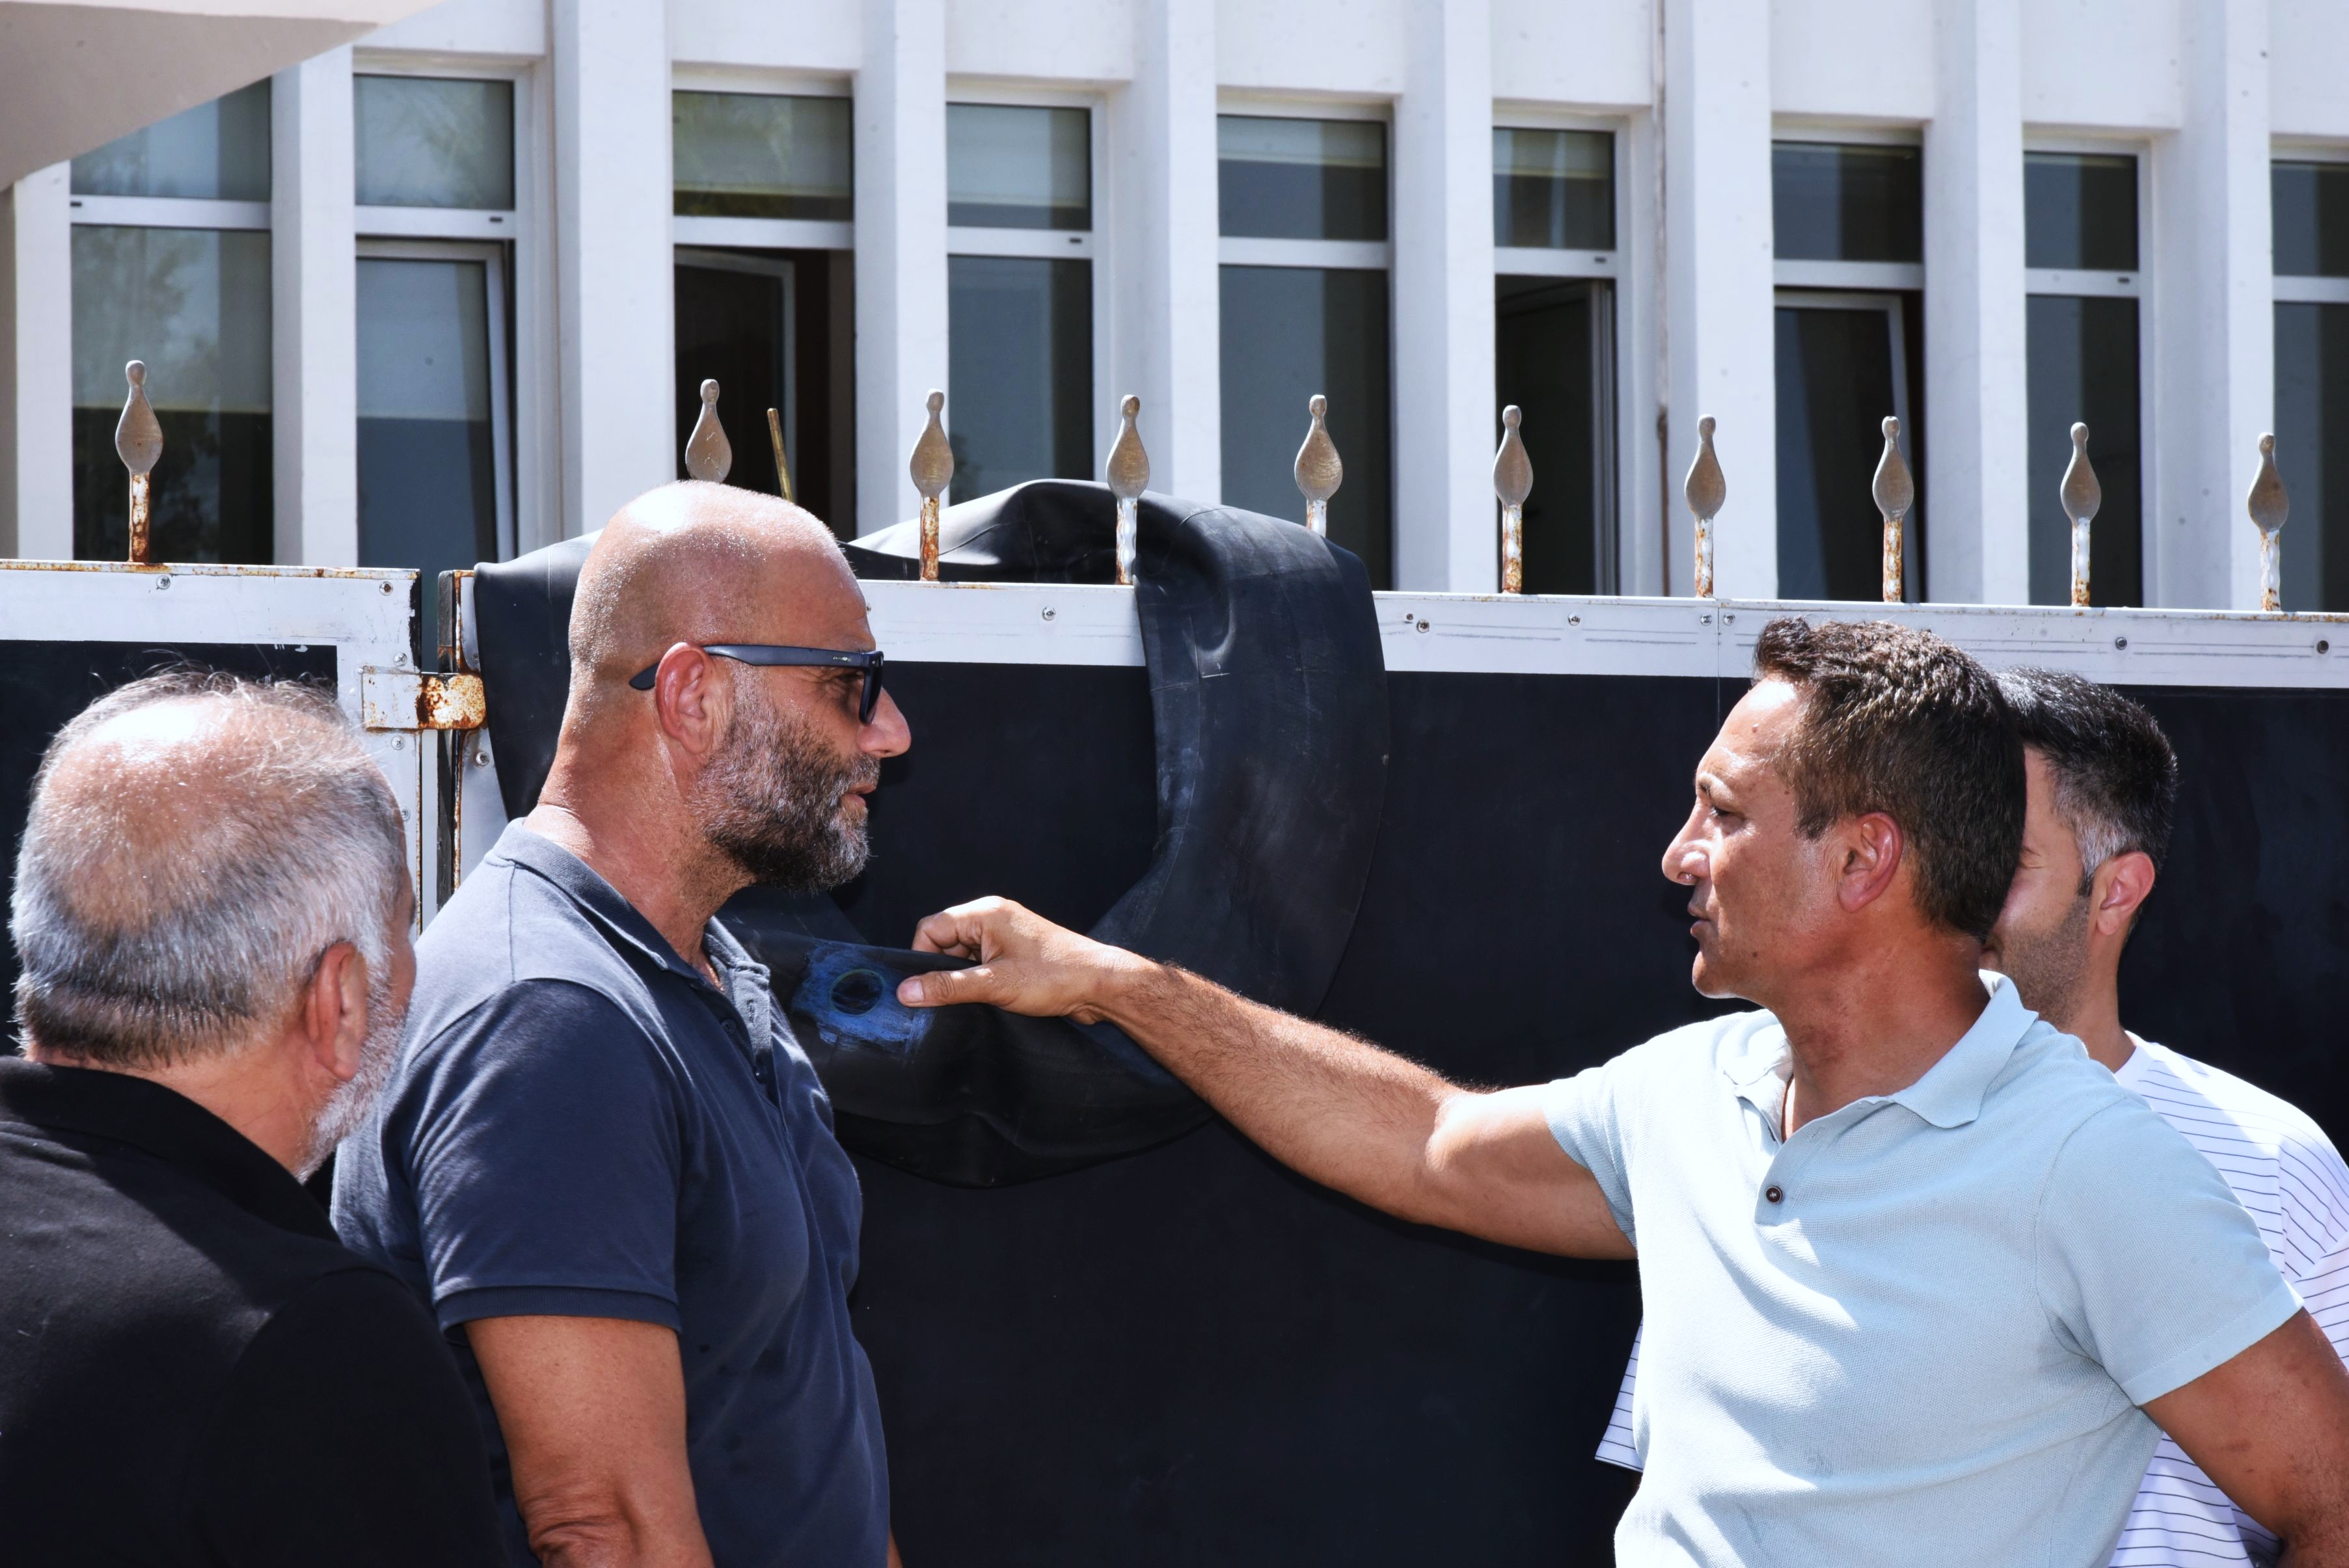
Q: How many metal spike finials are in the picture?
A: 10